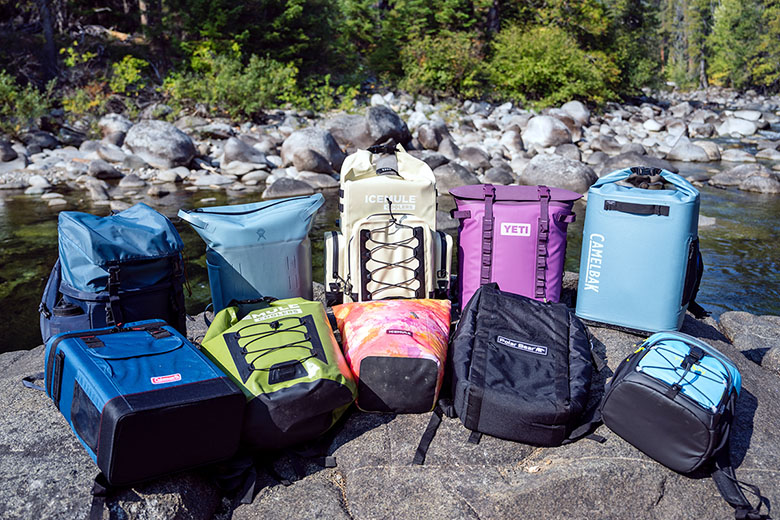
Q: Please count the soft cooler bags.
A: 10